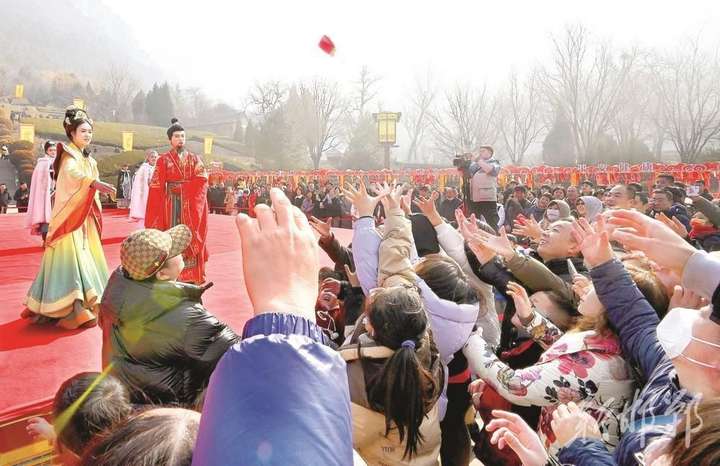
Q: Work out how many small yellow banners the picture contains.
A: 5